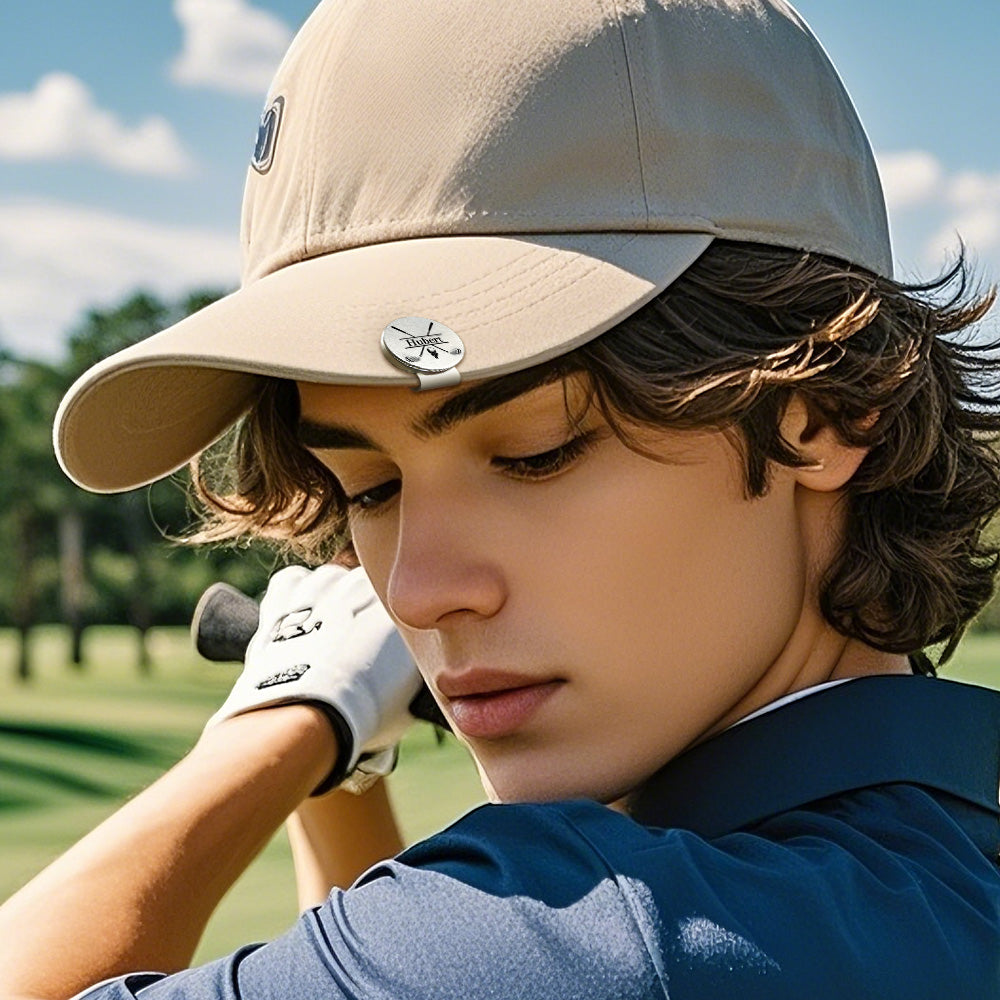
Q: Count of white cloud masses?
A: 4